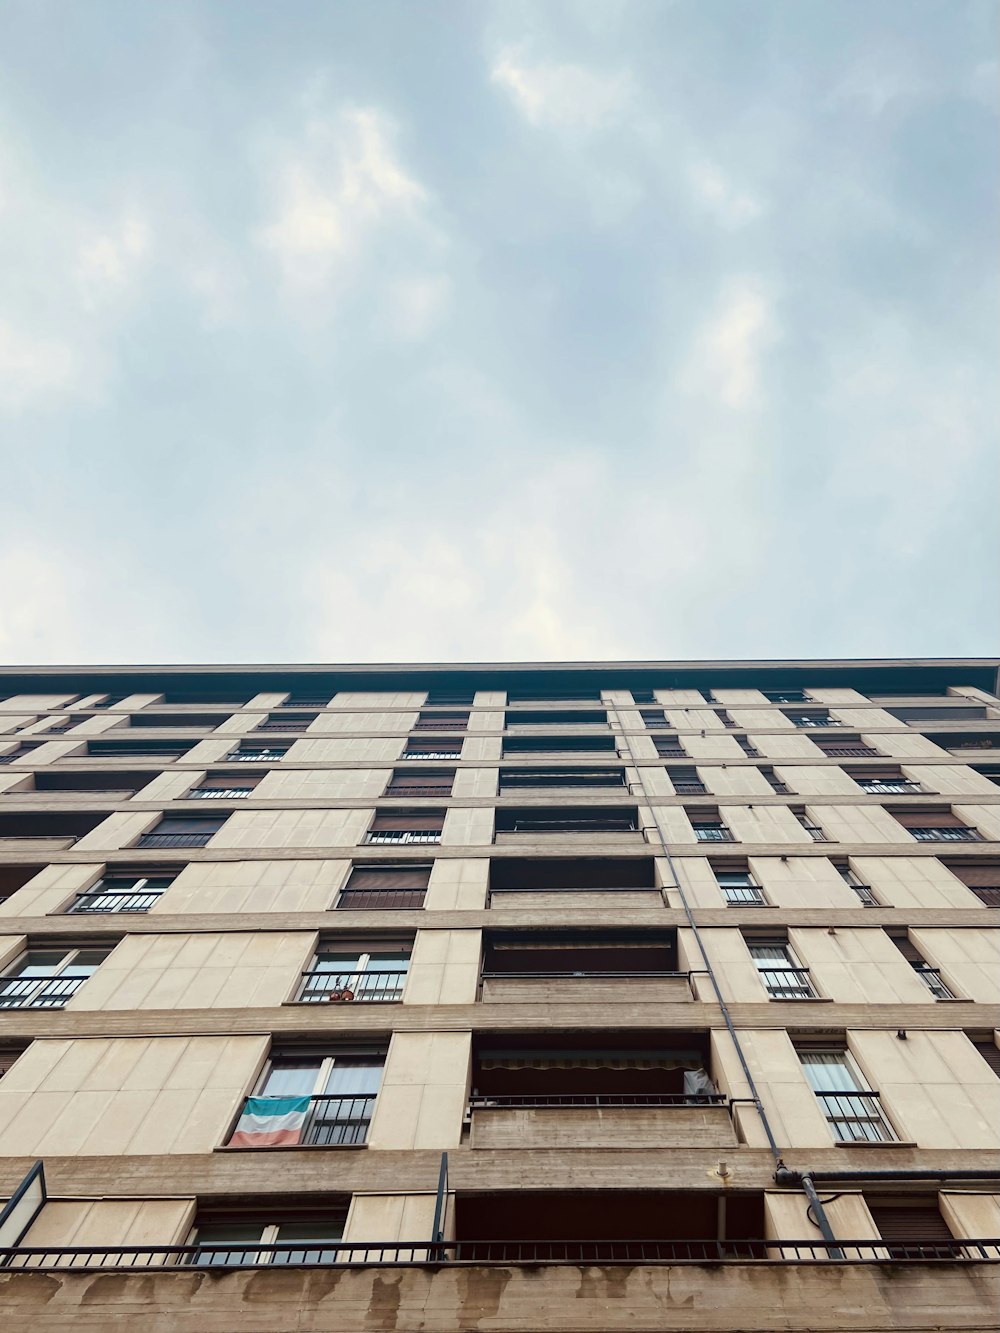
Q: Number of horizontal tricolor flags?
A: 1